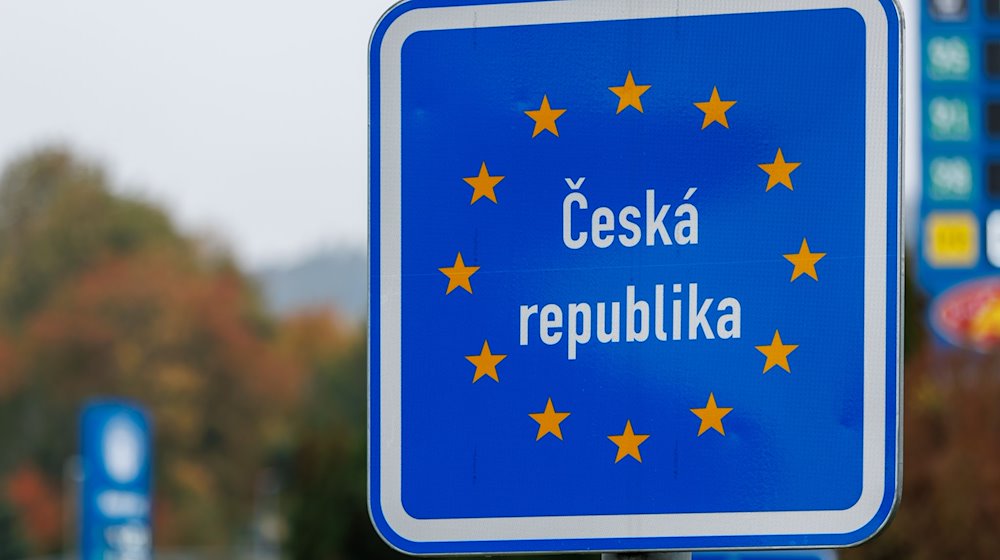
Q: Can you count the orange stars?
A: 12